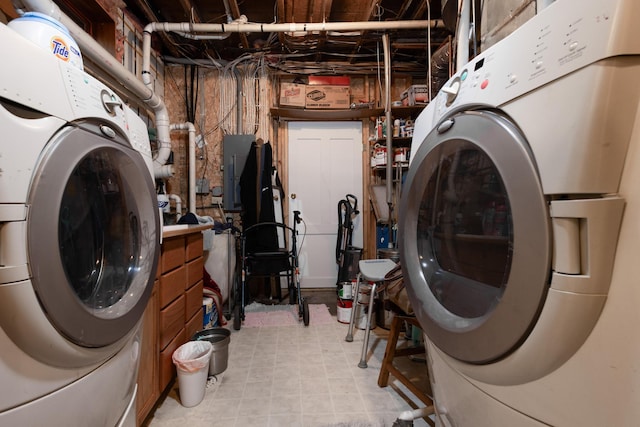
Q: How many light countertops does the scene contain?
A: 1